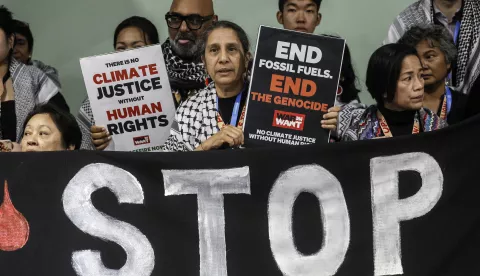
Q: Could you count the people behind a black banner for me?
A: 11